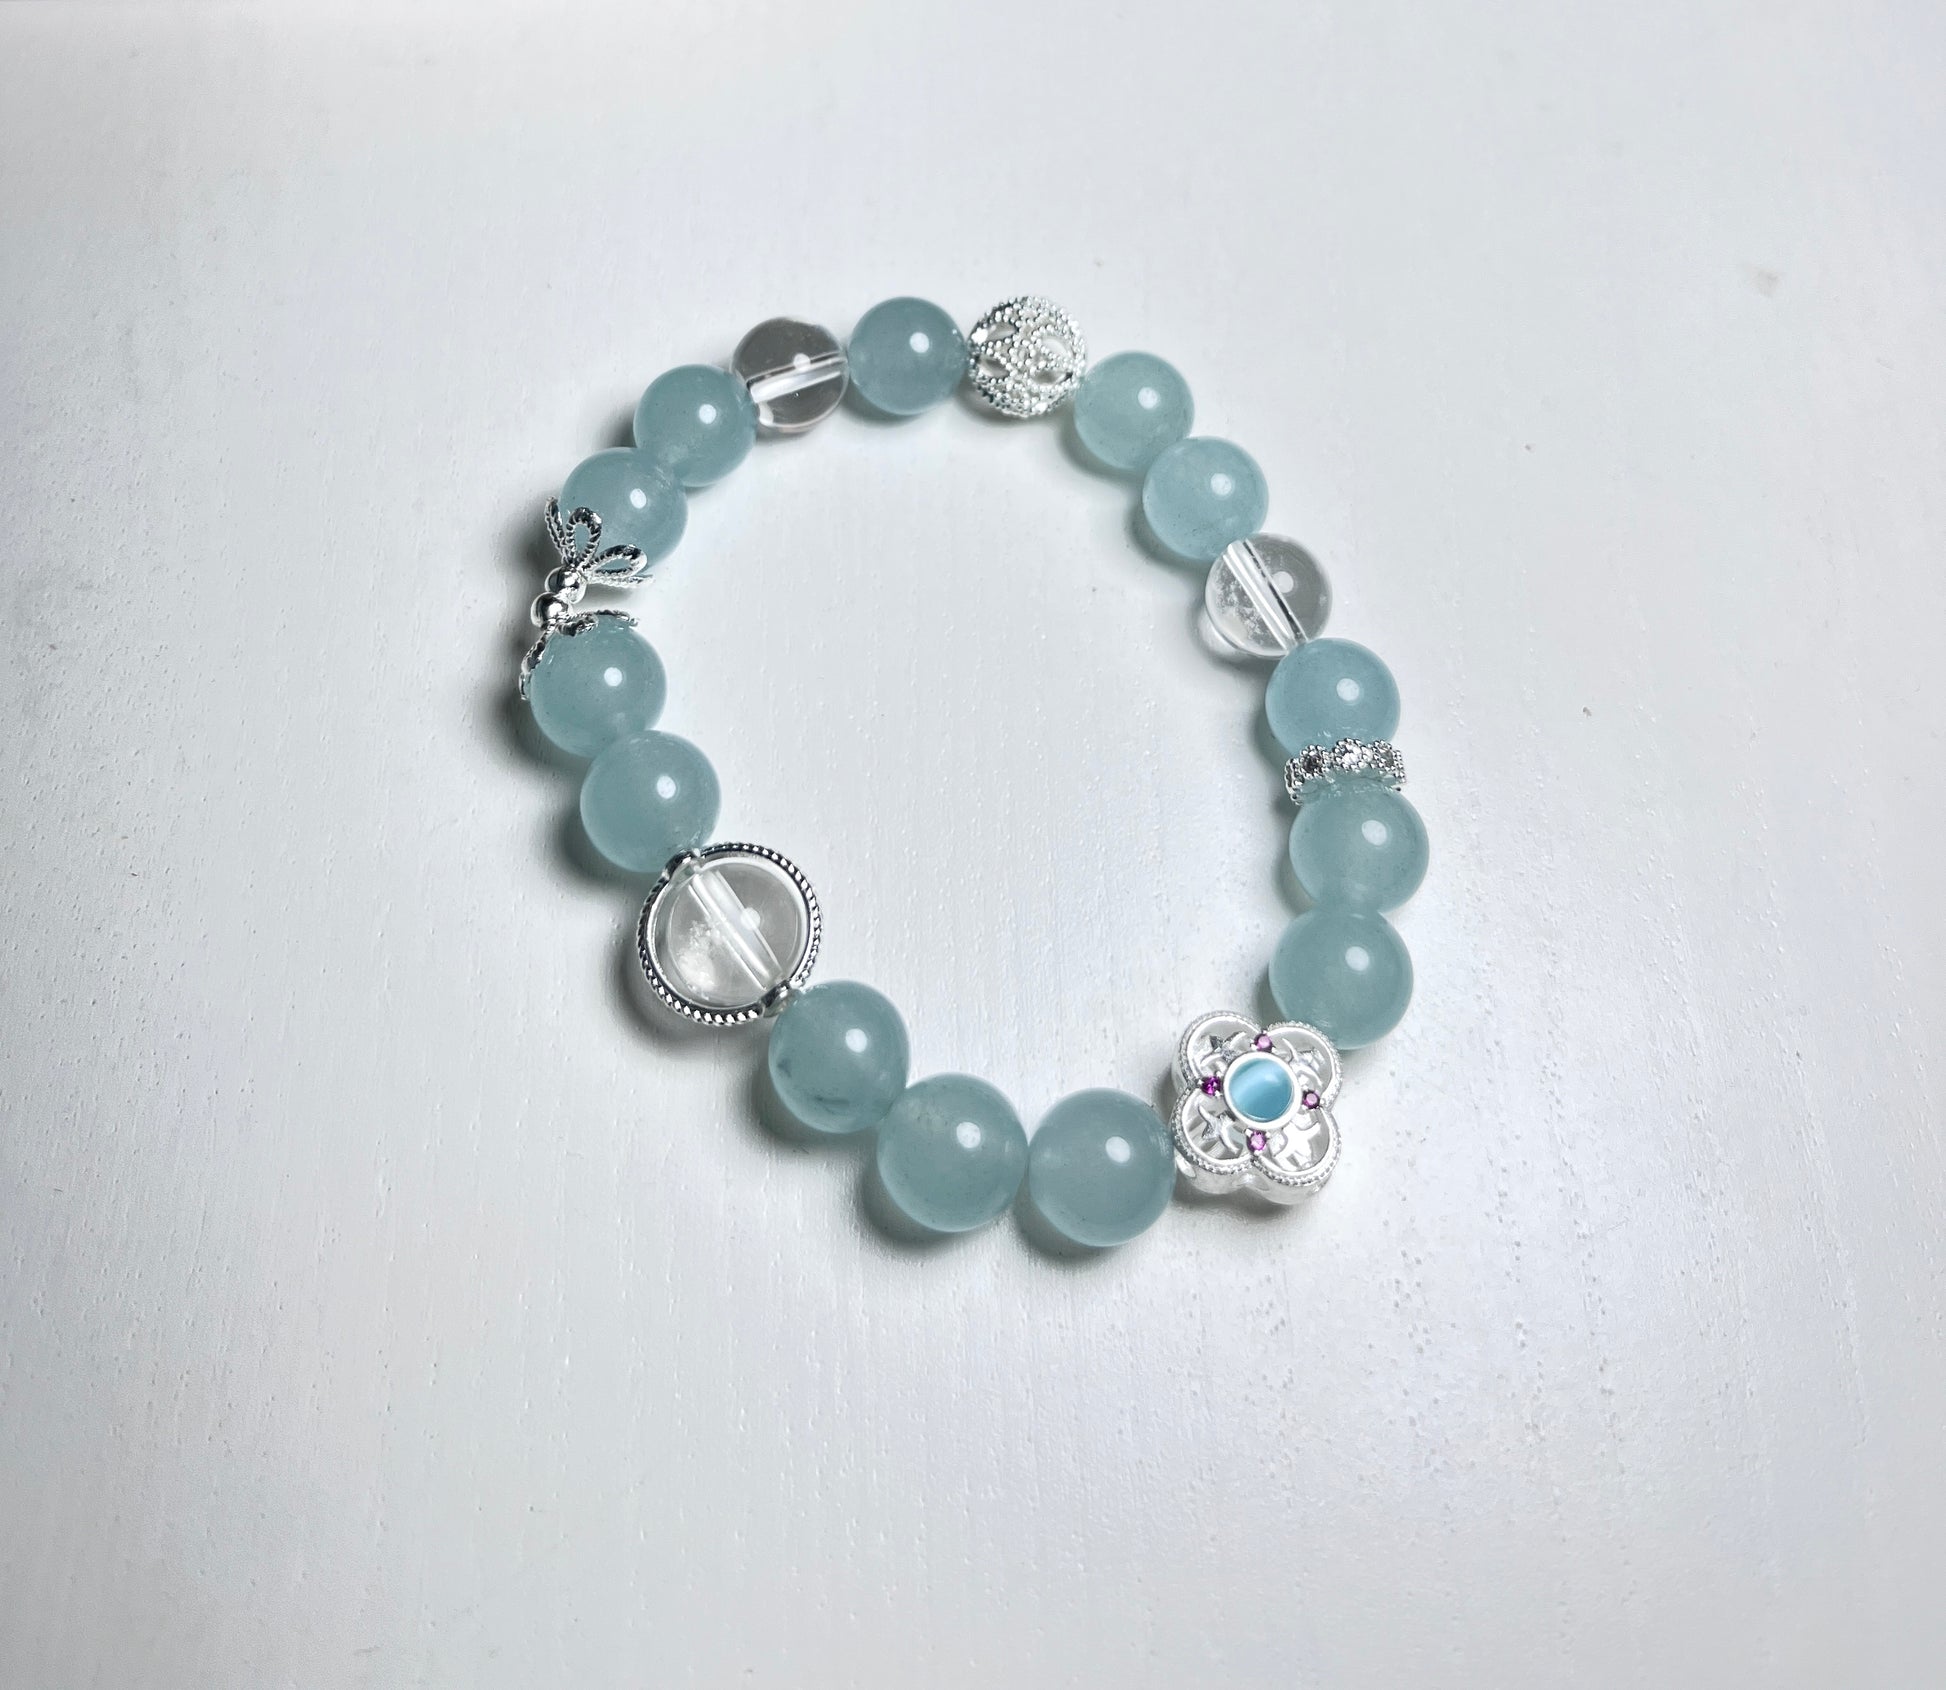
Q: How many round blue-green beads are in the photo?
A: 13